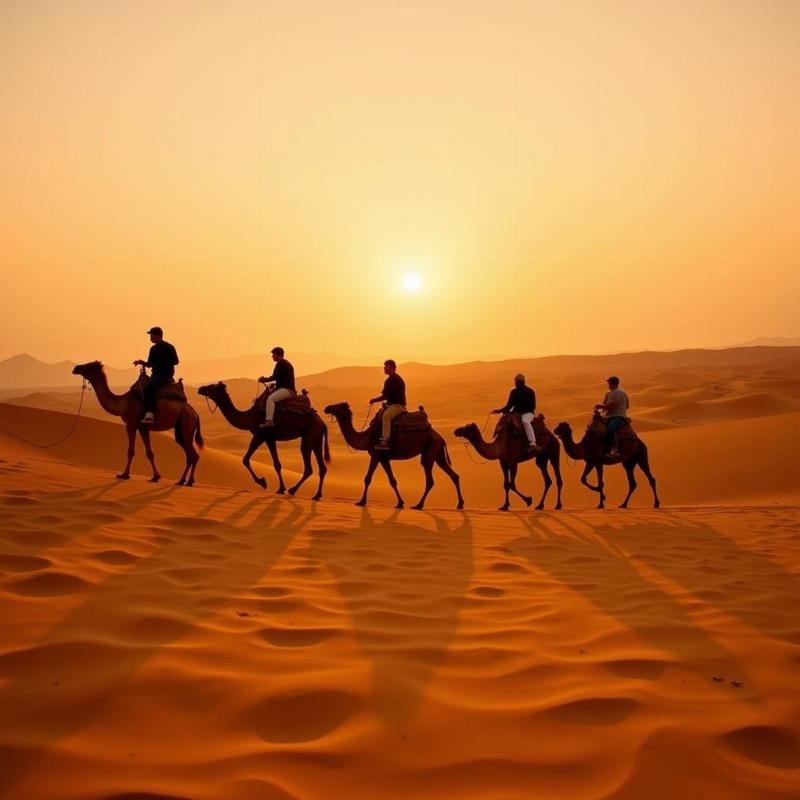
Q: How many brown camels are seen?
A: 5